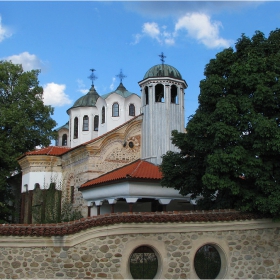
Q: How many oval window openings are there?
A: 2